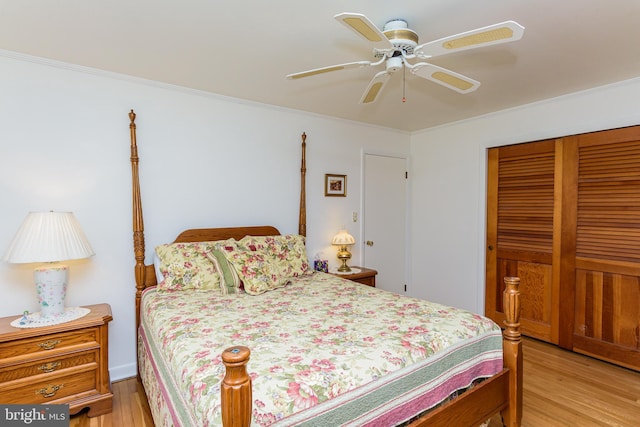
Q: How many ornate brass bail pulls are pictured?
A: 3